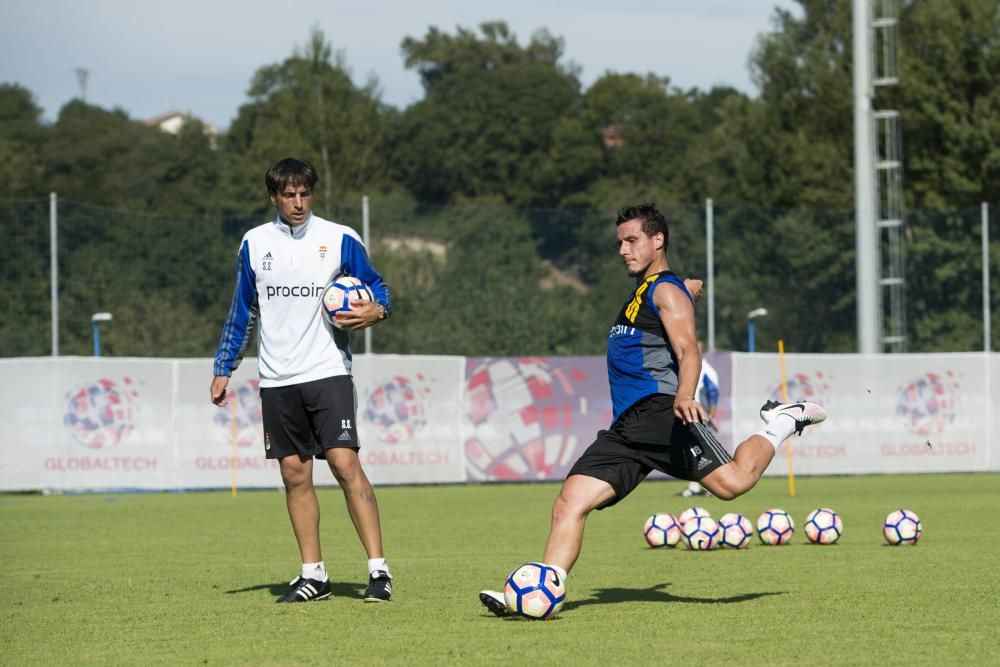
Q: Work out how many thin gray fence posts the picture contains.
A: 4